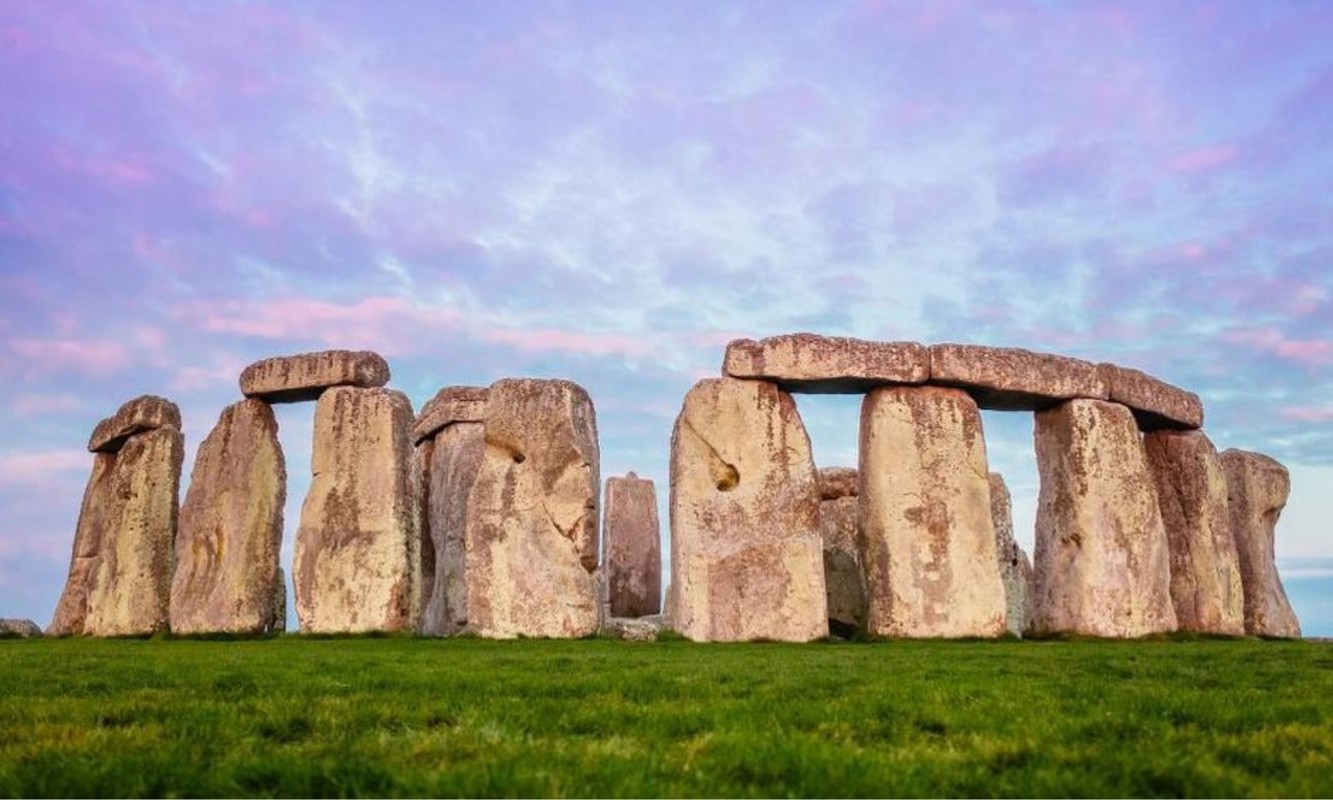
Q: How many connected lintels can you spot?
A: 3